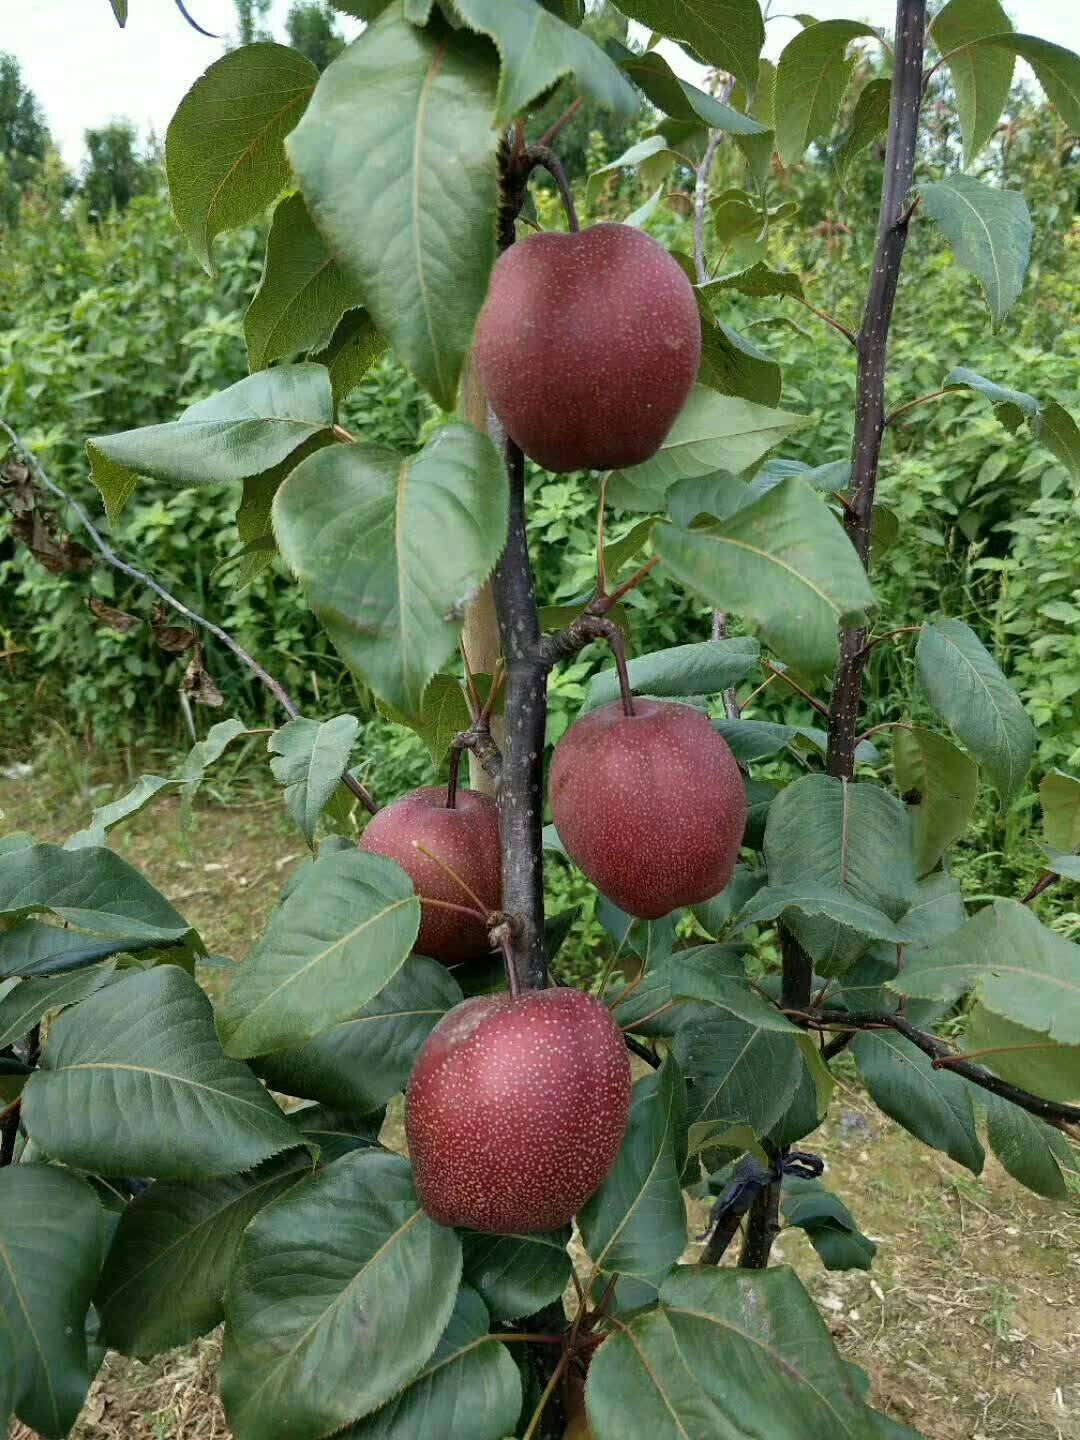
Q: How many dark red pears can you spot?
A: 4